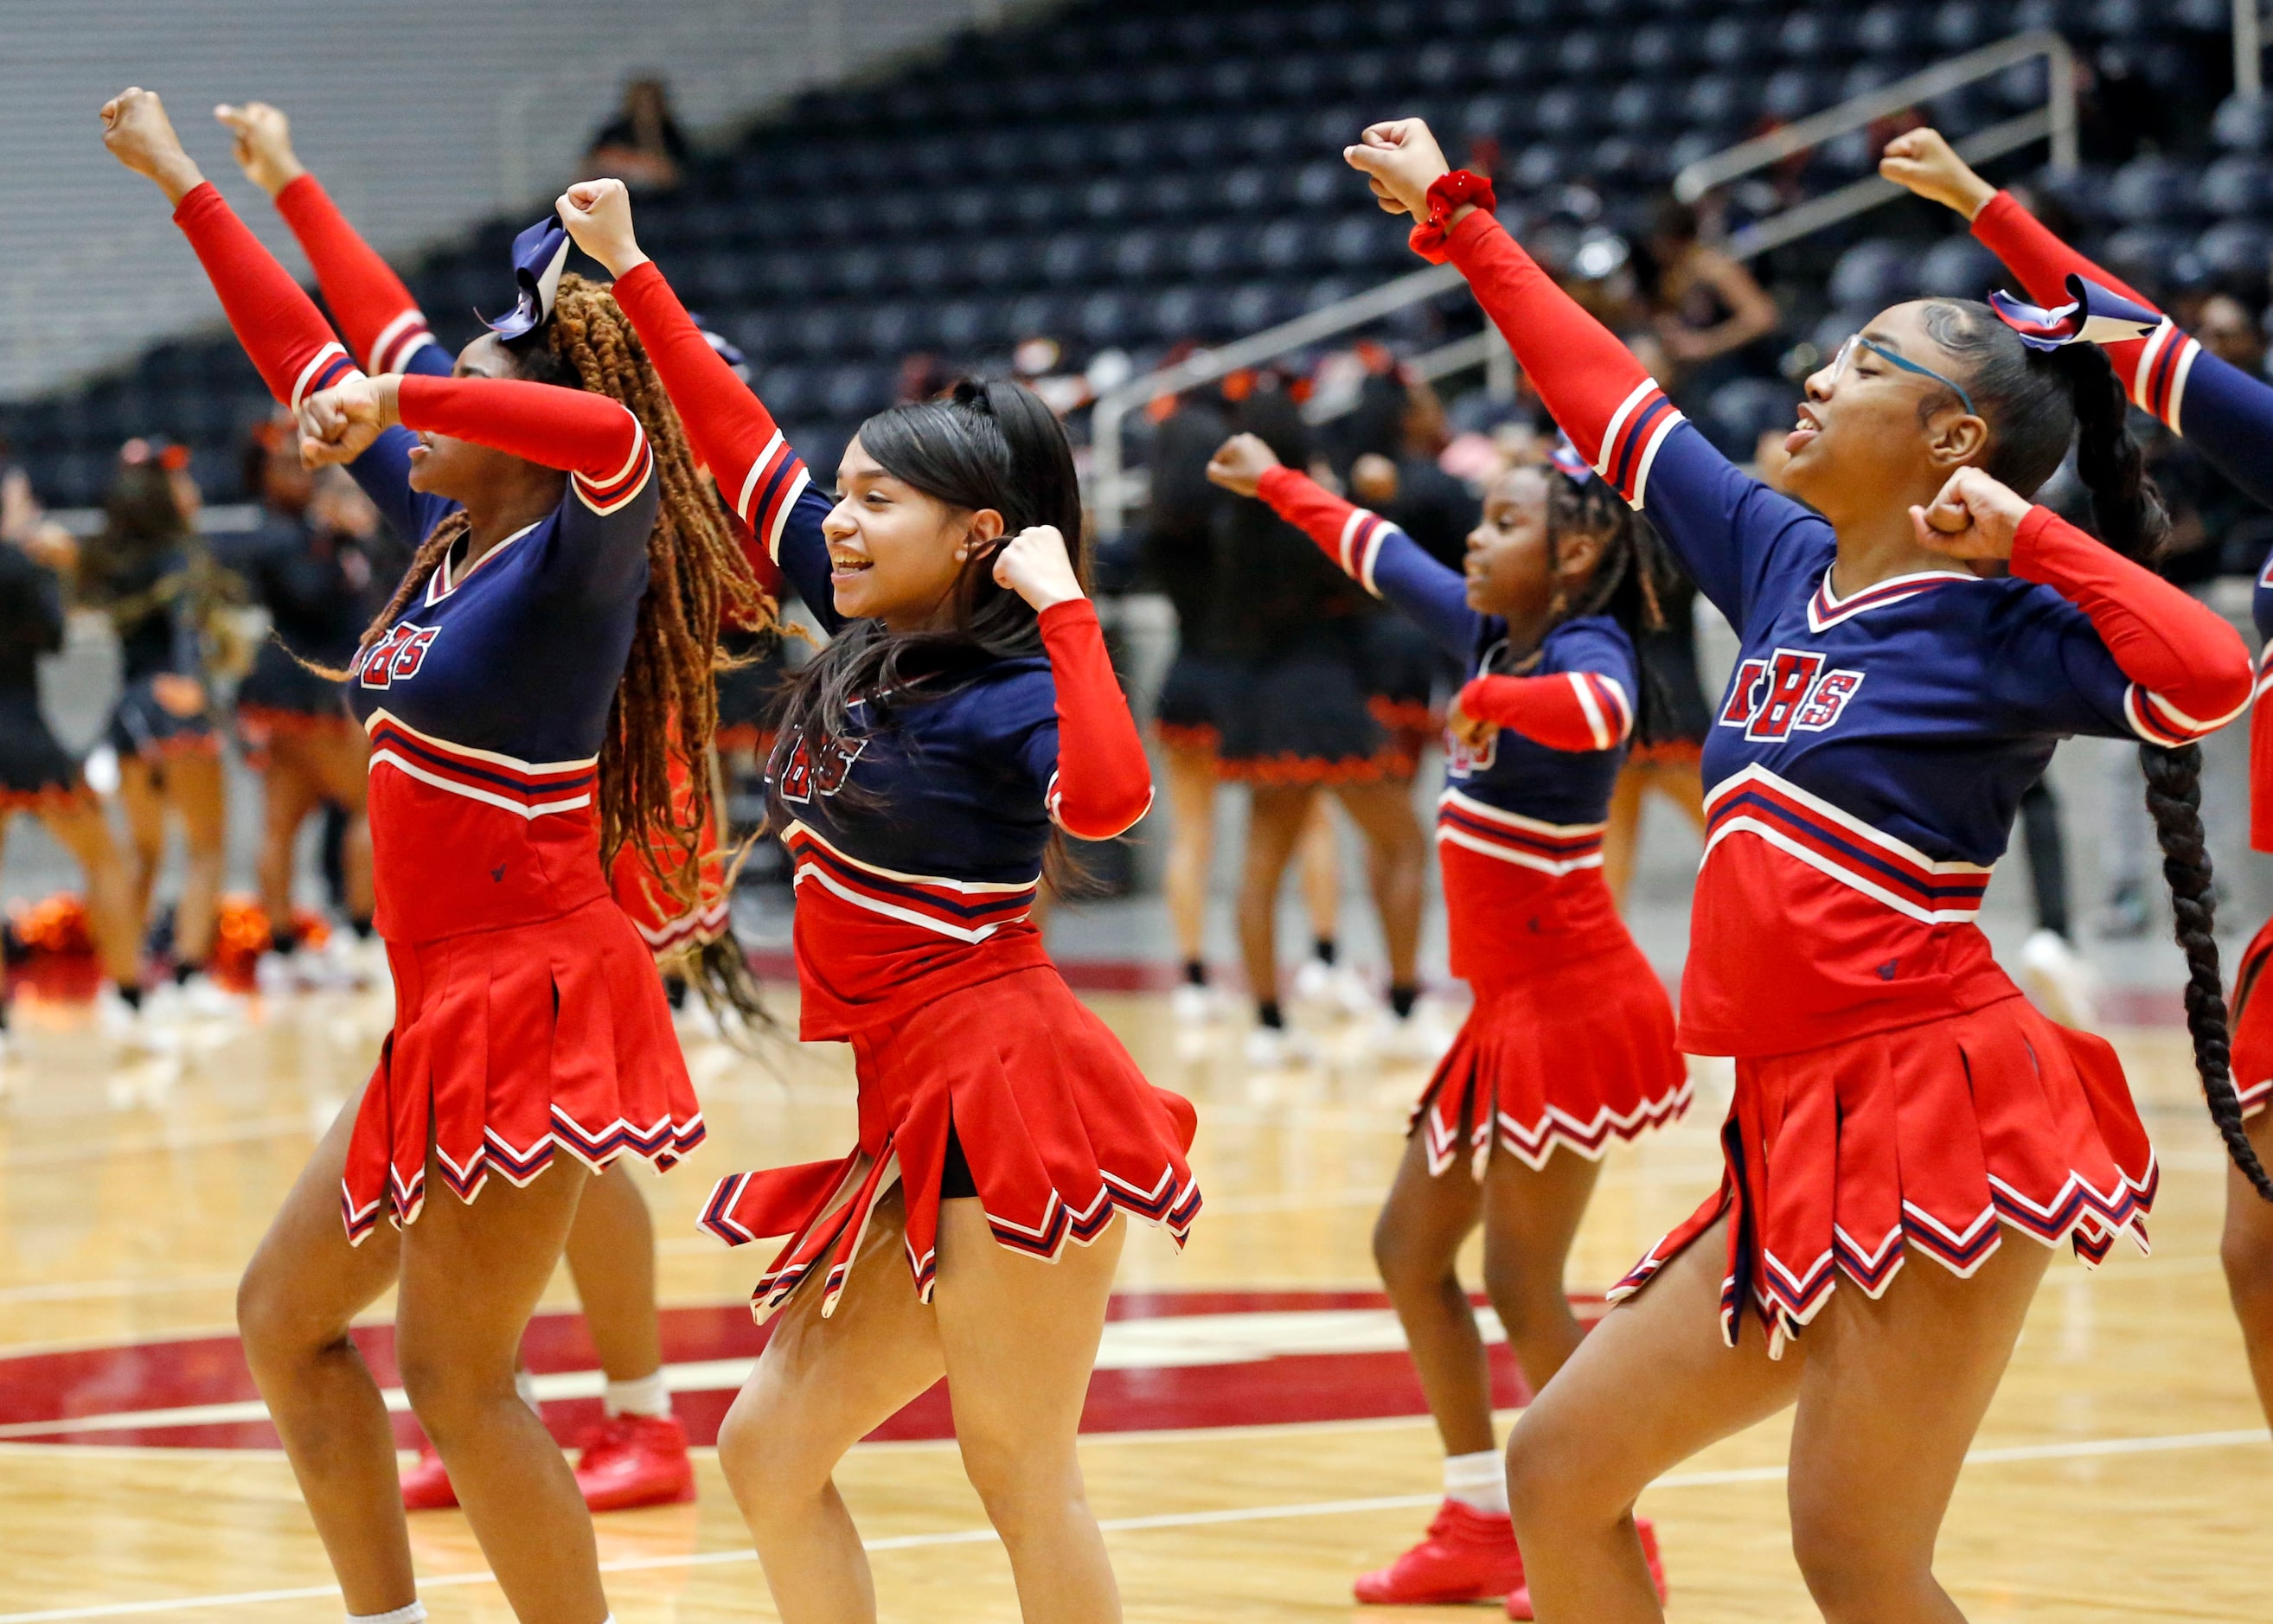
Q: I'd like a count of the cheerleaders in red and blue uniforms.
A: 6